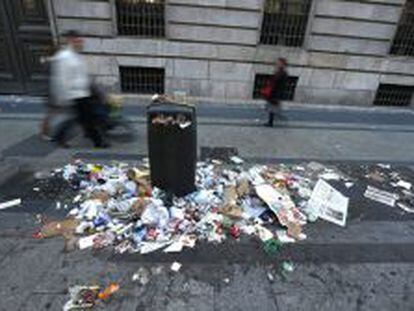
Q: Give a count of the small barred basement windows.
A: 3